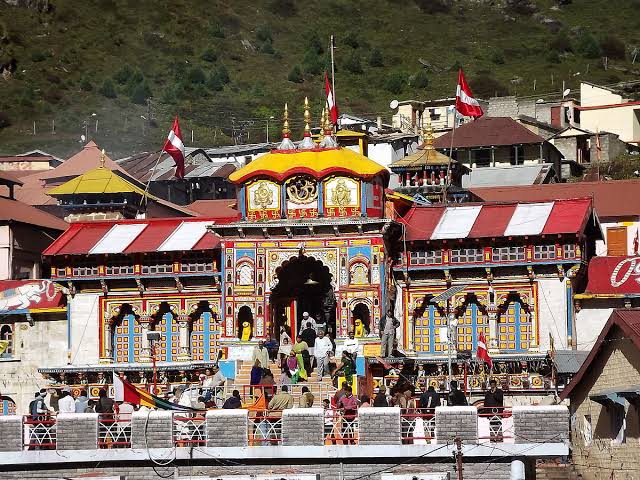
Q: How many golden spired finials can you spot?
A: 6